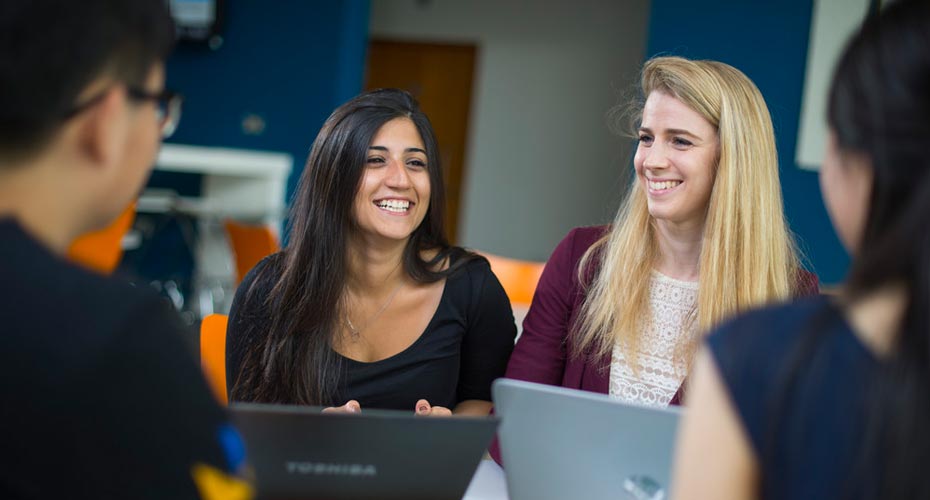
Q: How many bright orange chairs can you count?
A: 4